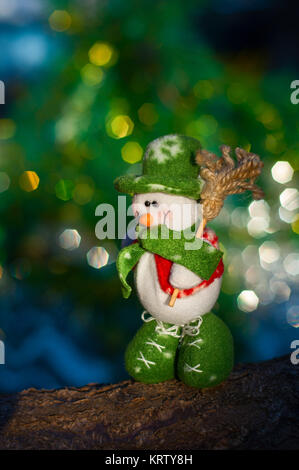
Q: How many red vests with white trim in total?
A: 1